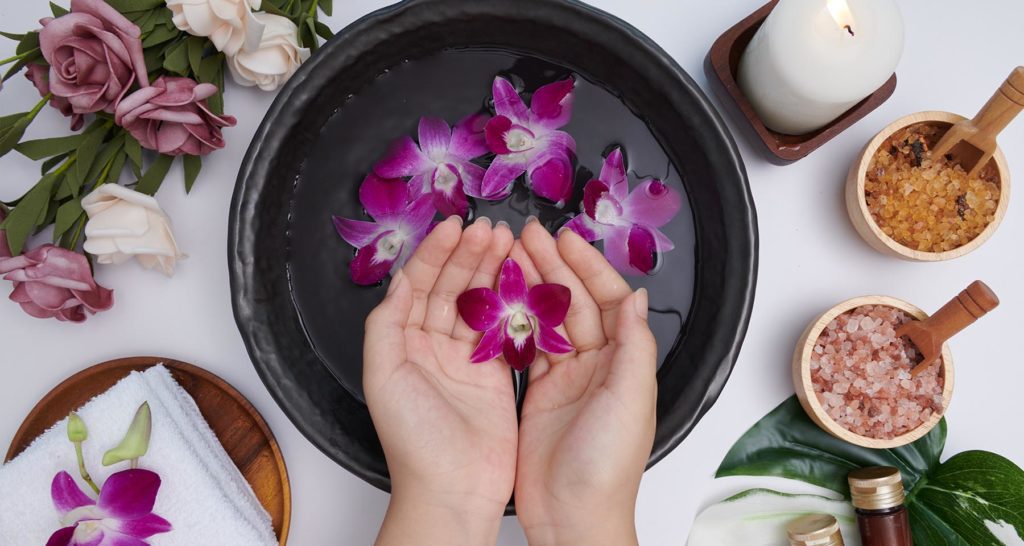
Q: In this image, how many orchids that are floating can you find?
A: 4